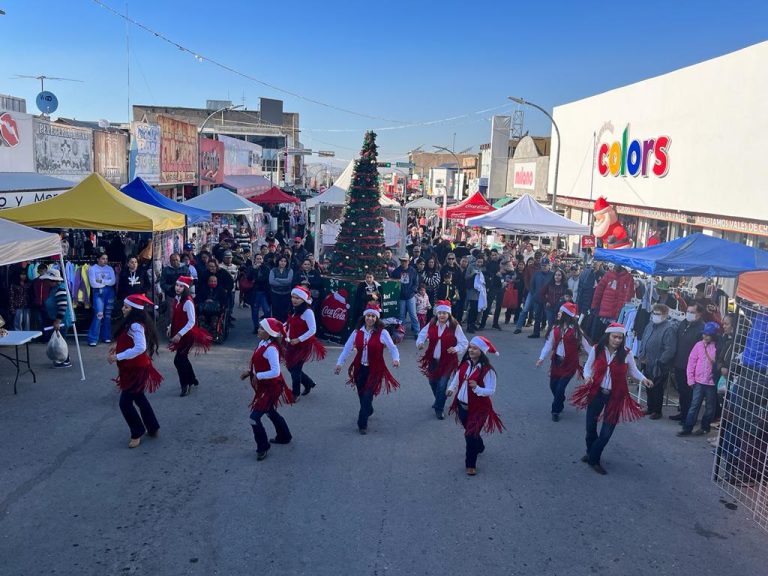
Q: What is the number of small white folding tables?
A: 1